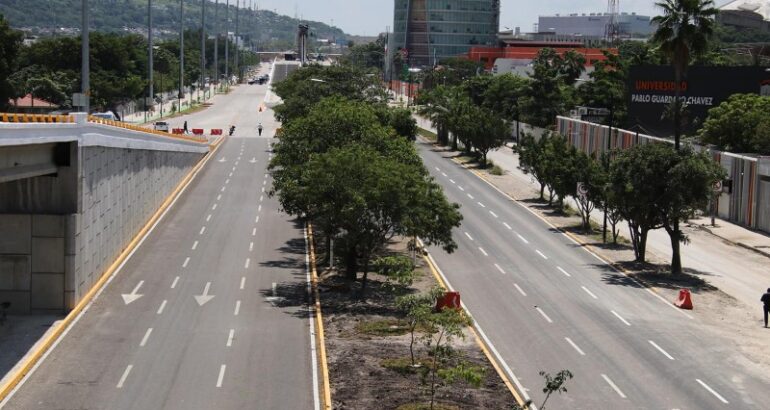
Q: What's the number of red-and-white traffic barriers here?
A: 5